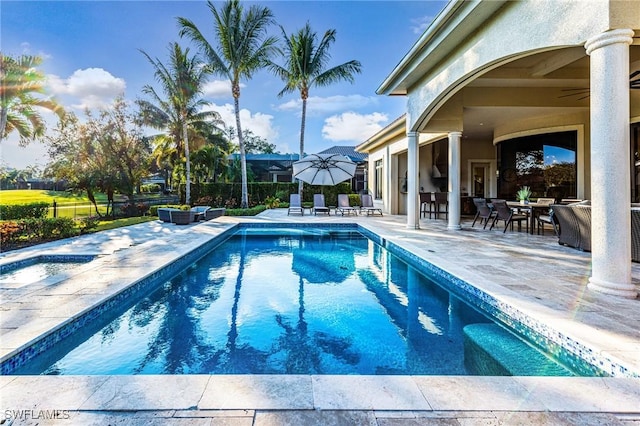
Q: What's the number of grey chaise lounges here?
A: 4